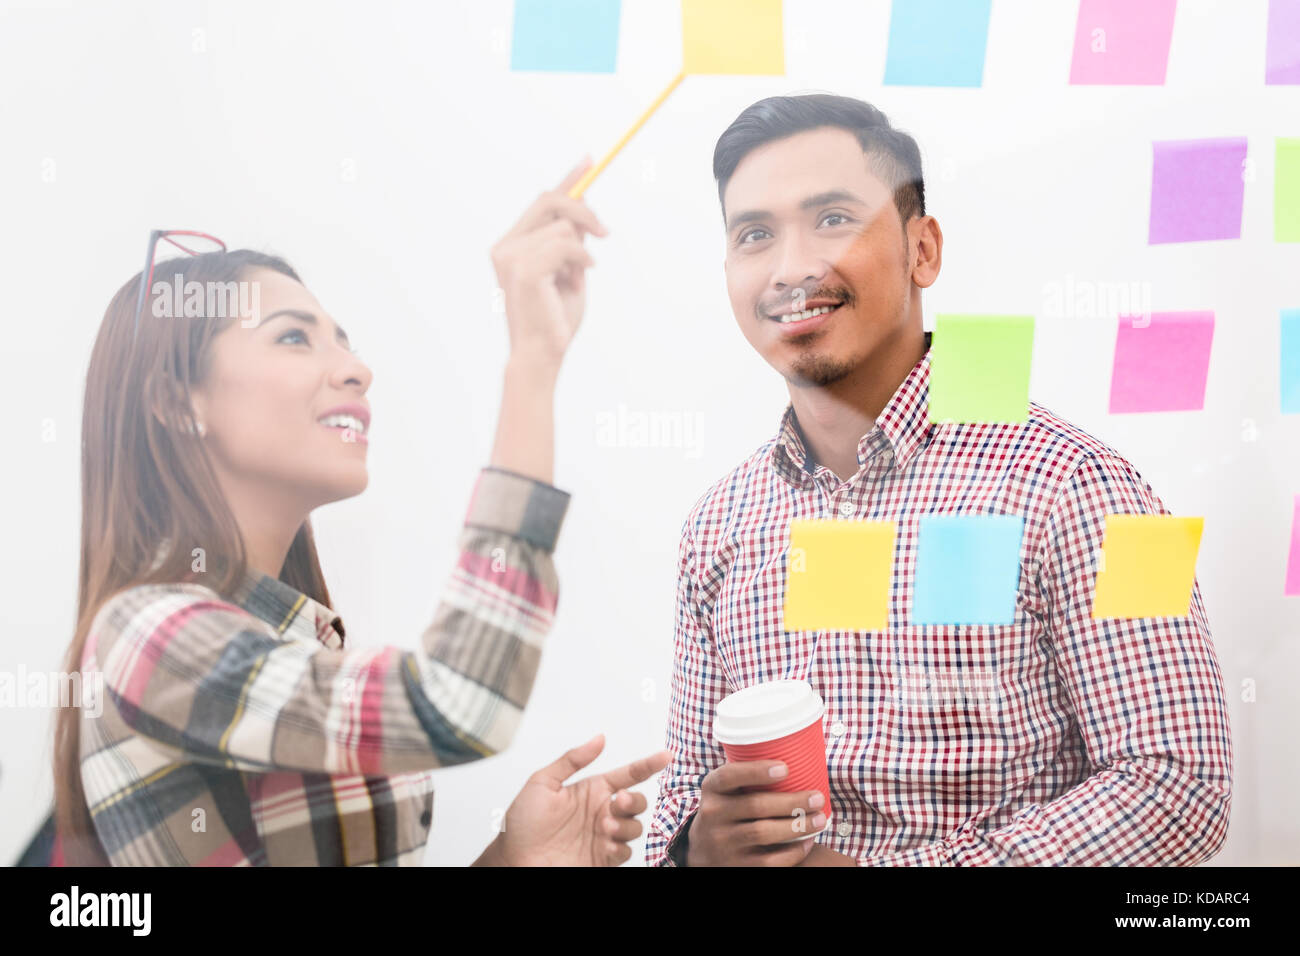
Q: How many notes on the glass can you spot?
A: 14